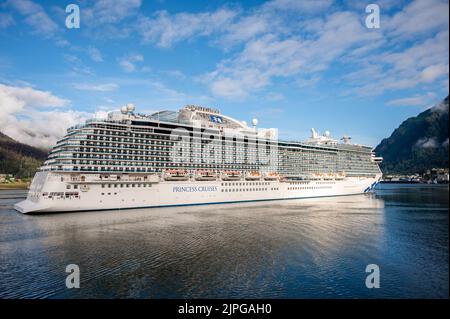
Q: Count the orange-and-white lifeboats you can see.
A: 8